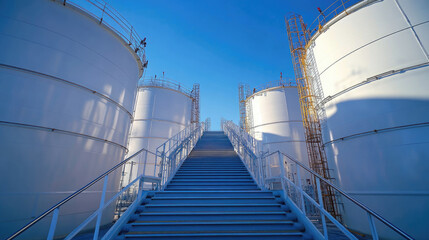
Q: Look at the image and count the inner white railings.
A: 2